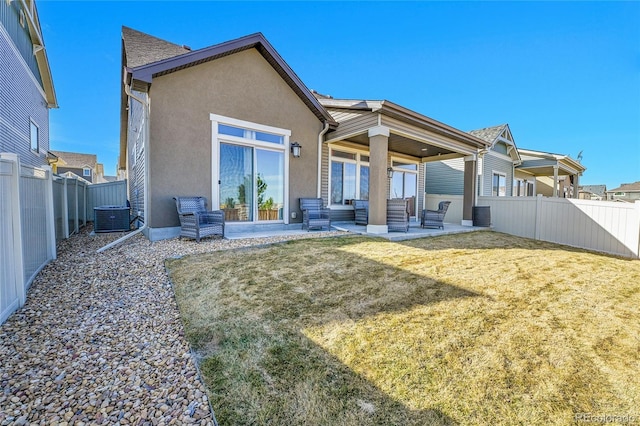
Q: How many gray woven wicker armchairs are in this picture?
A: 5